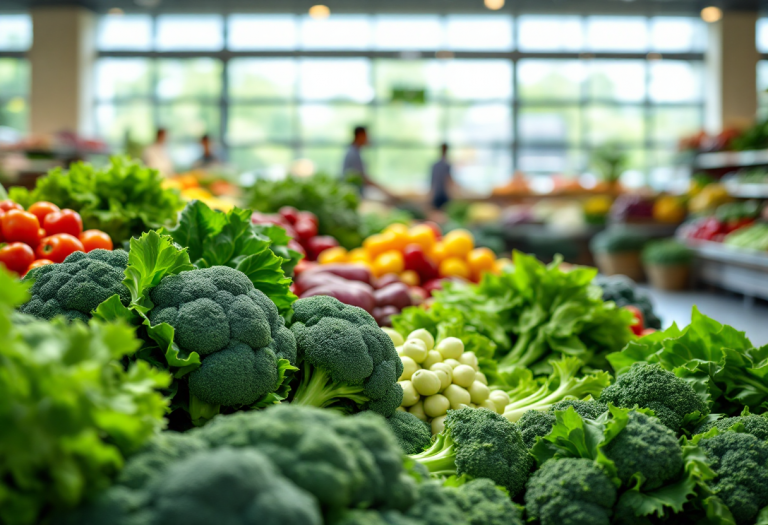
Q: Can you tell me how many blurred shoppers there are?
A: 4